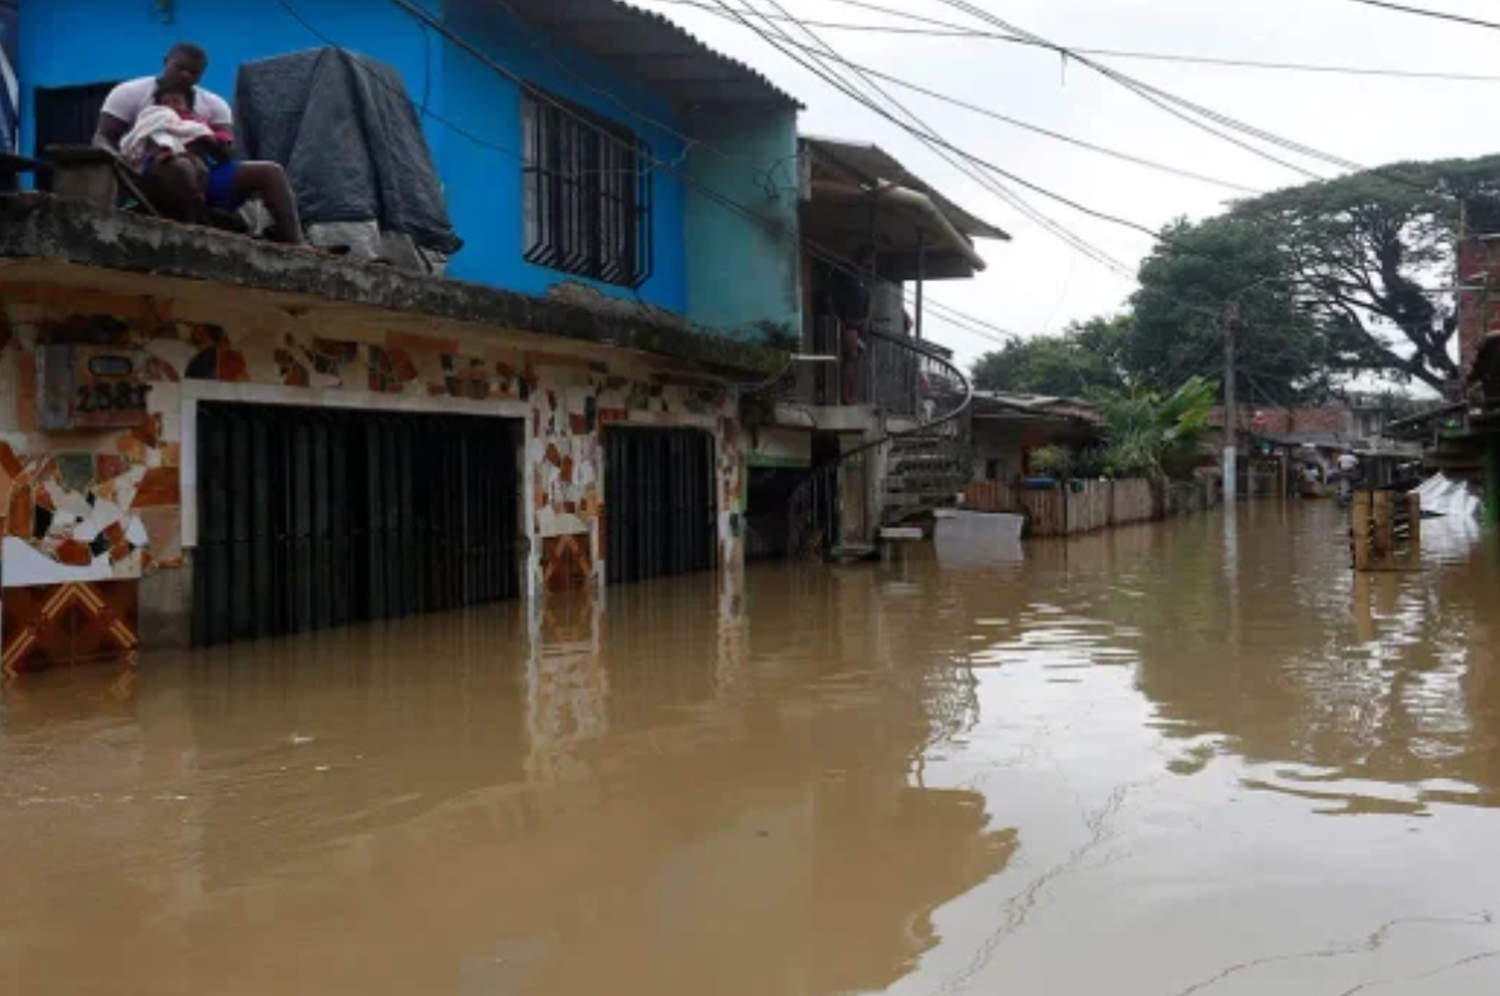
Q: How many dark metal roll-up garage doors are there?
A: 2